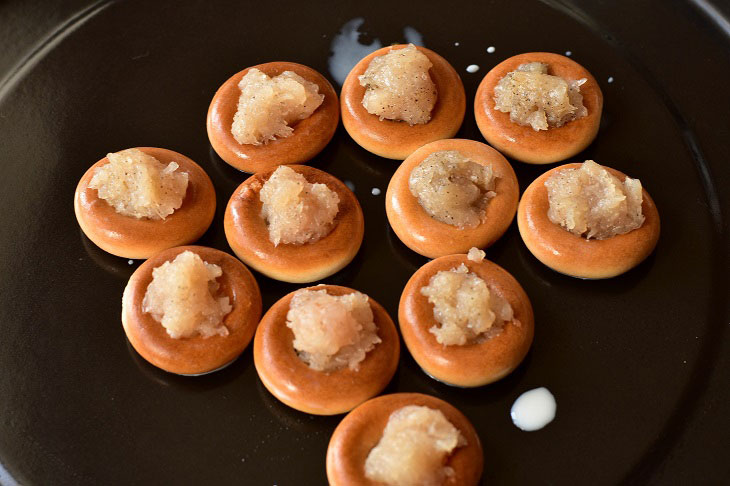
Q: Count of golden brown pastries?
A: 11